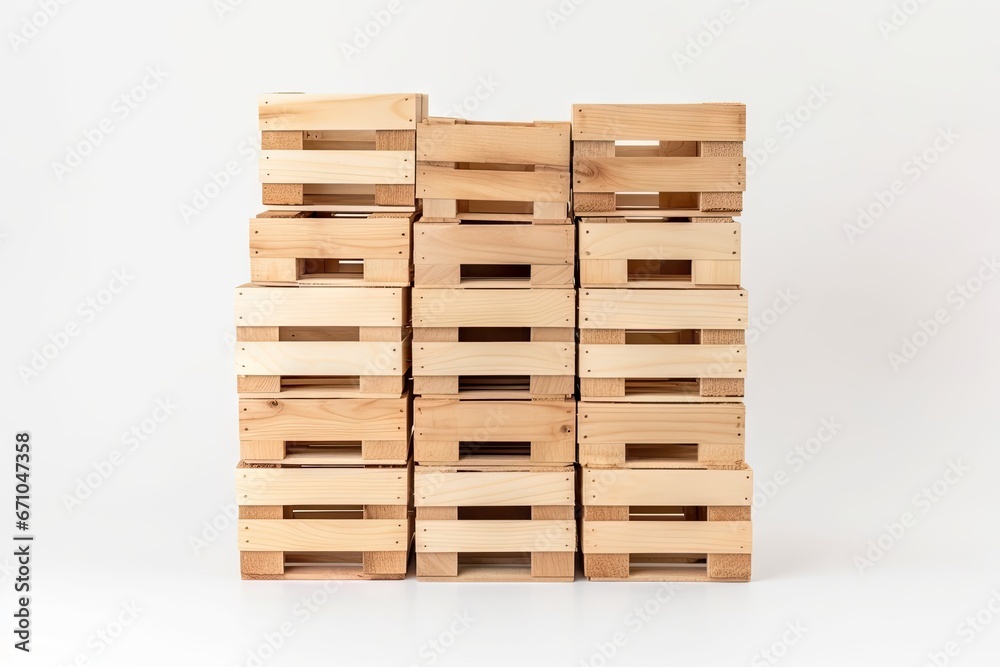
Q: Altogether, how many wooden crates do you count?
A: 15